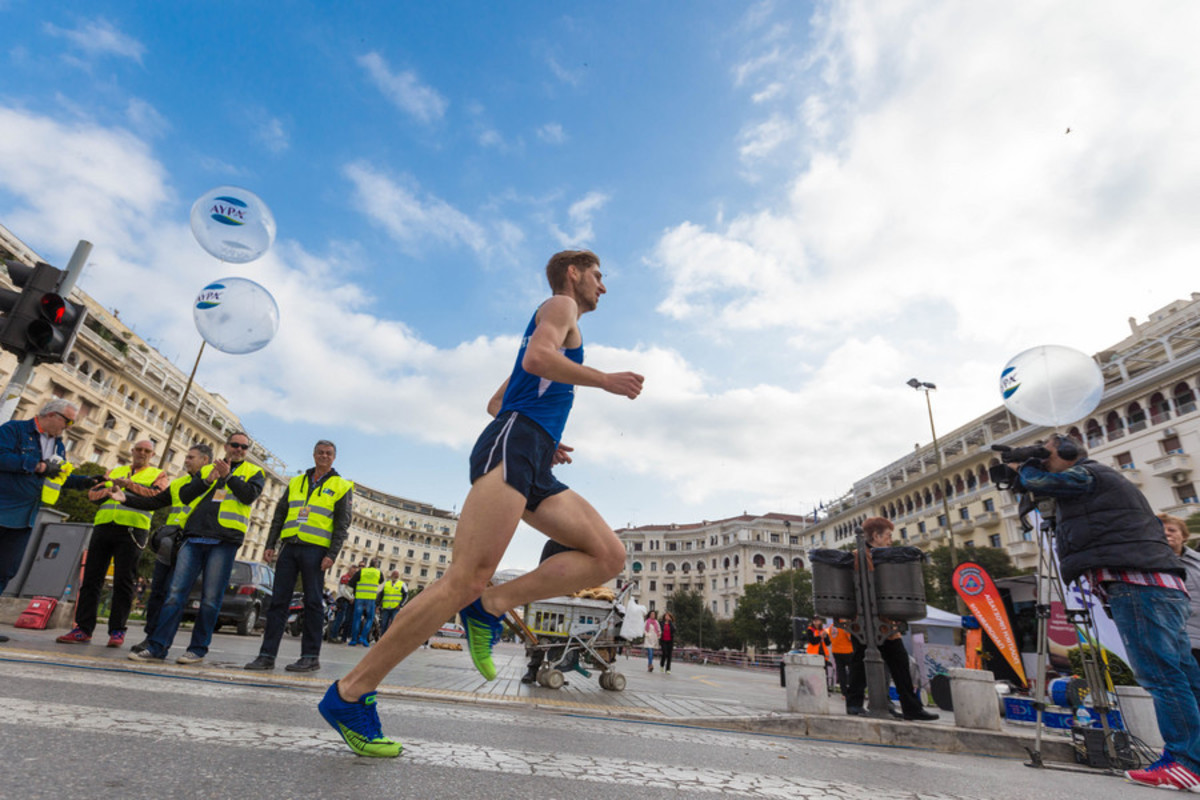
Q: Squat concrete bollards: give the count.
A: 3